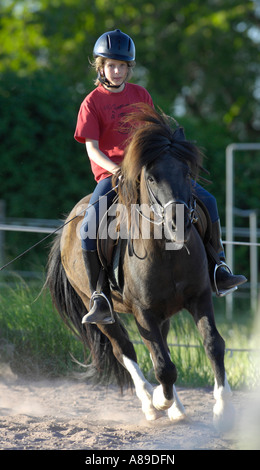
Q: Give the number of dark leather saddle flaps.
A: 2